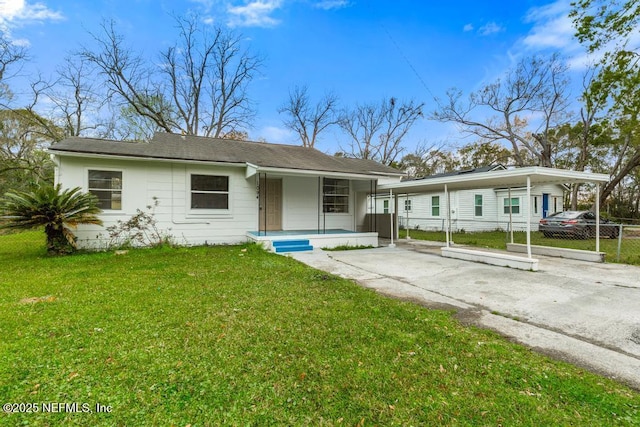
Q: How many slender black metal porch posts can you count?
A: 6